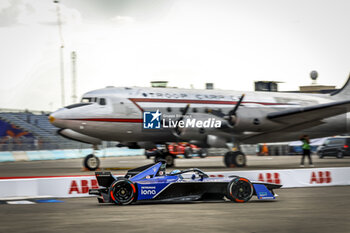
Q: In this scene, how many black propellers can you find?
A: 2